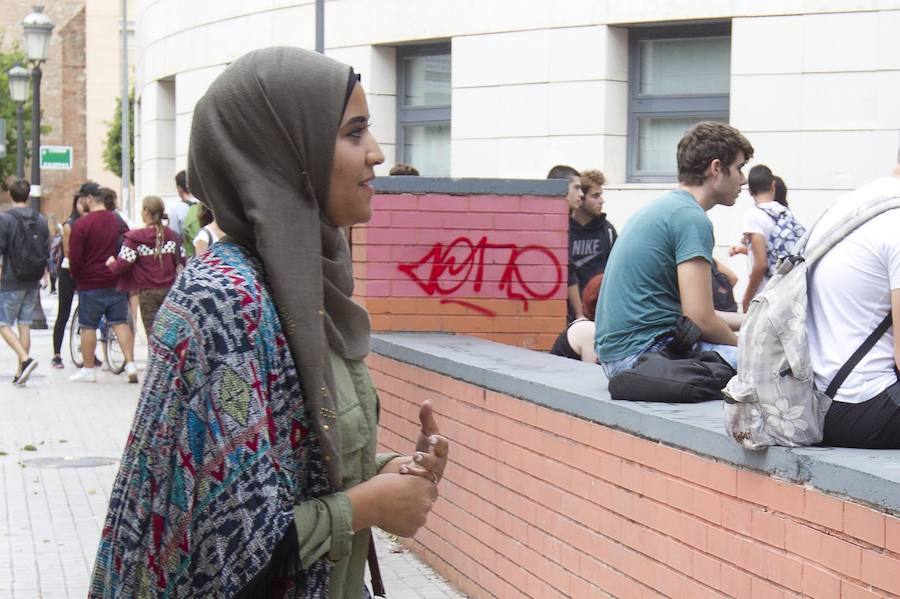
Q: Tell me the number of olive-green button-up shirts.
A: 1